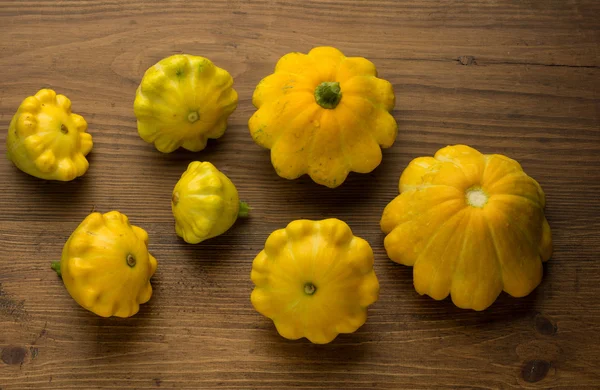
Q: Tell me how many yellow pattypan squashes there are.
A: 7